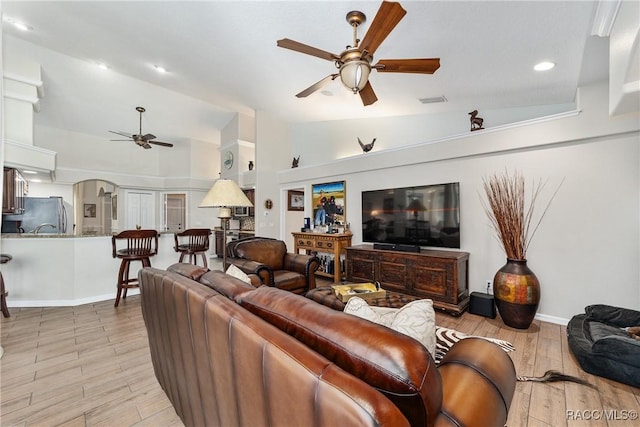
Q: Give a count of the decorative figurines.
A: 3